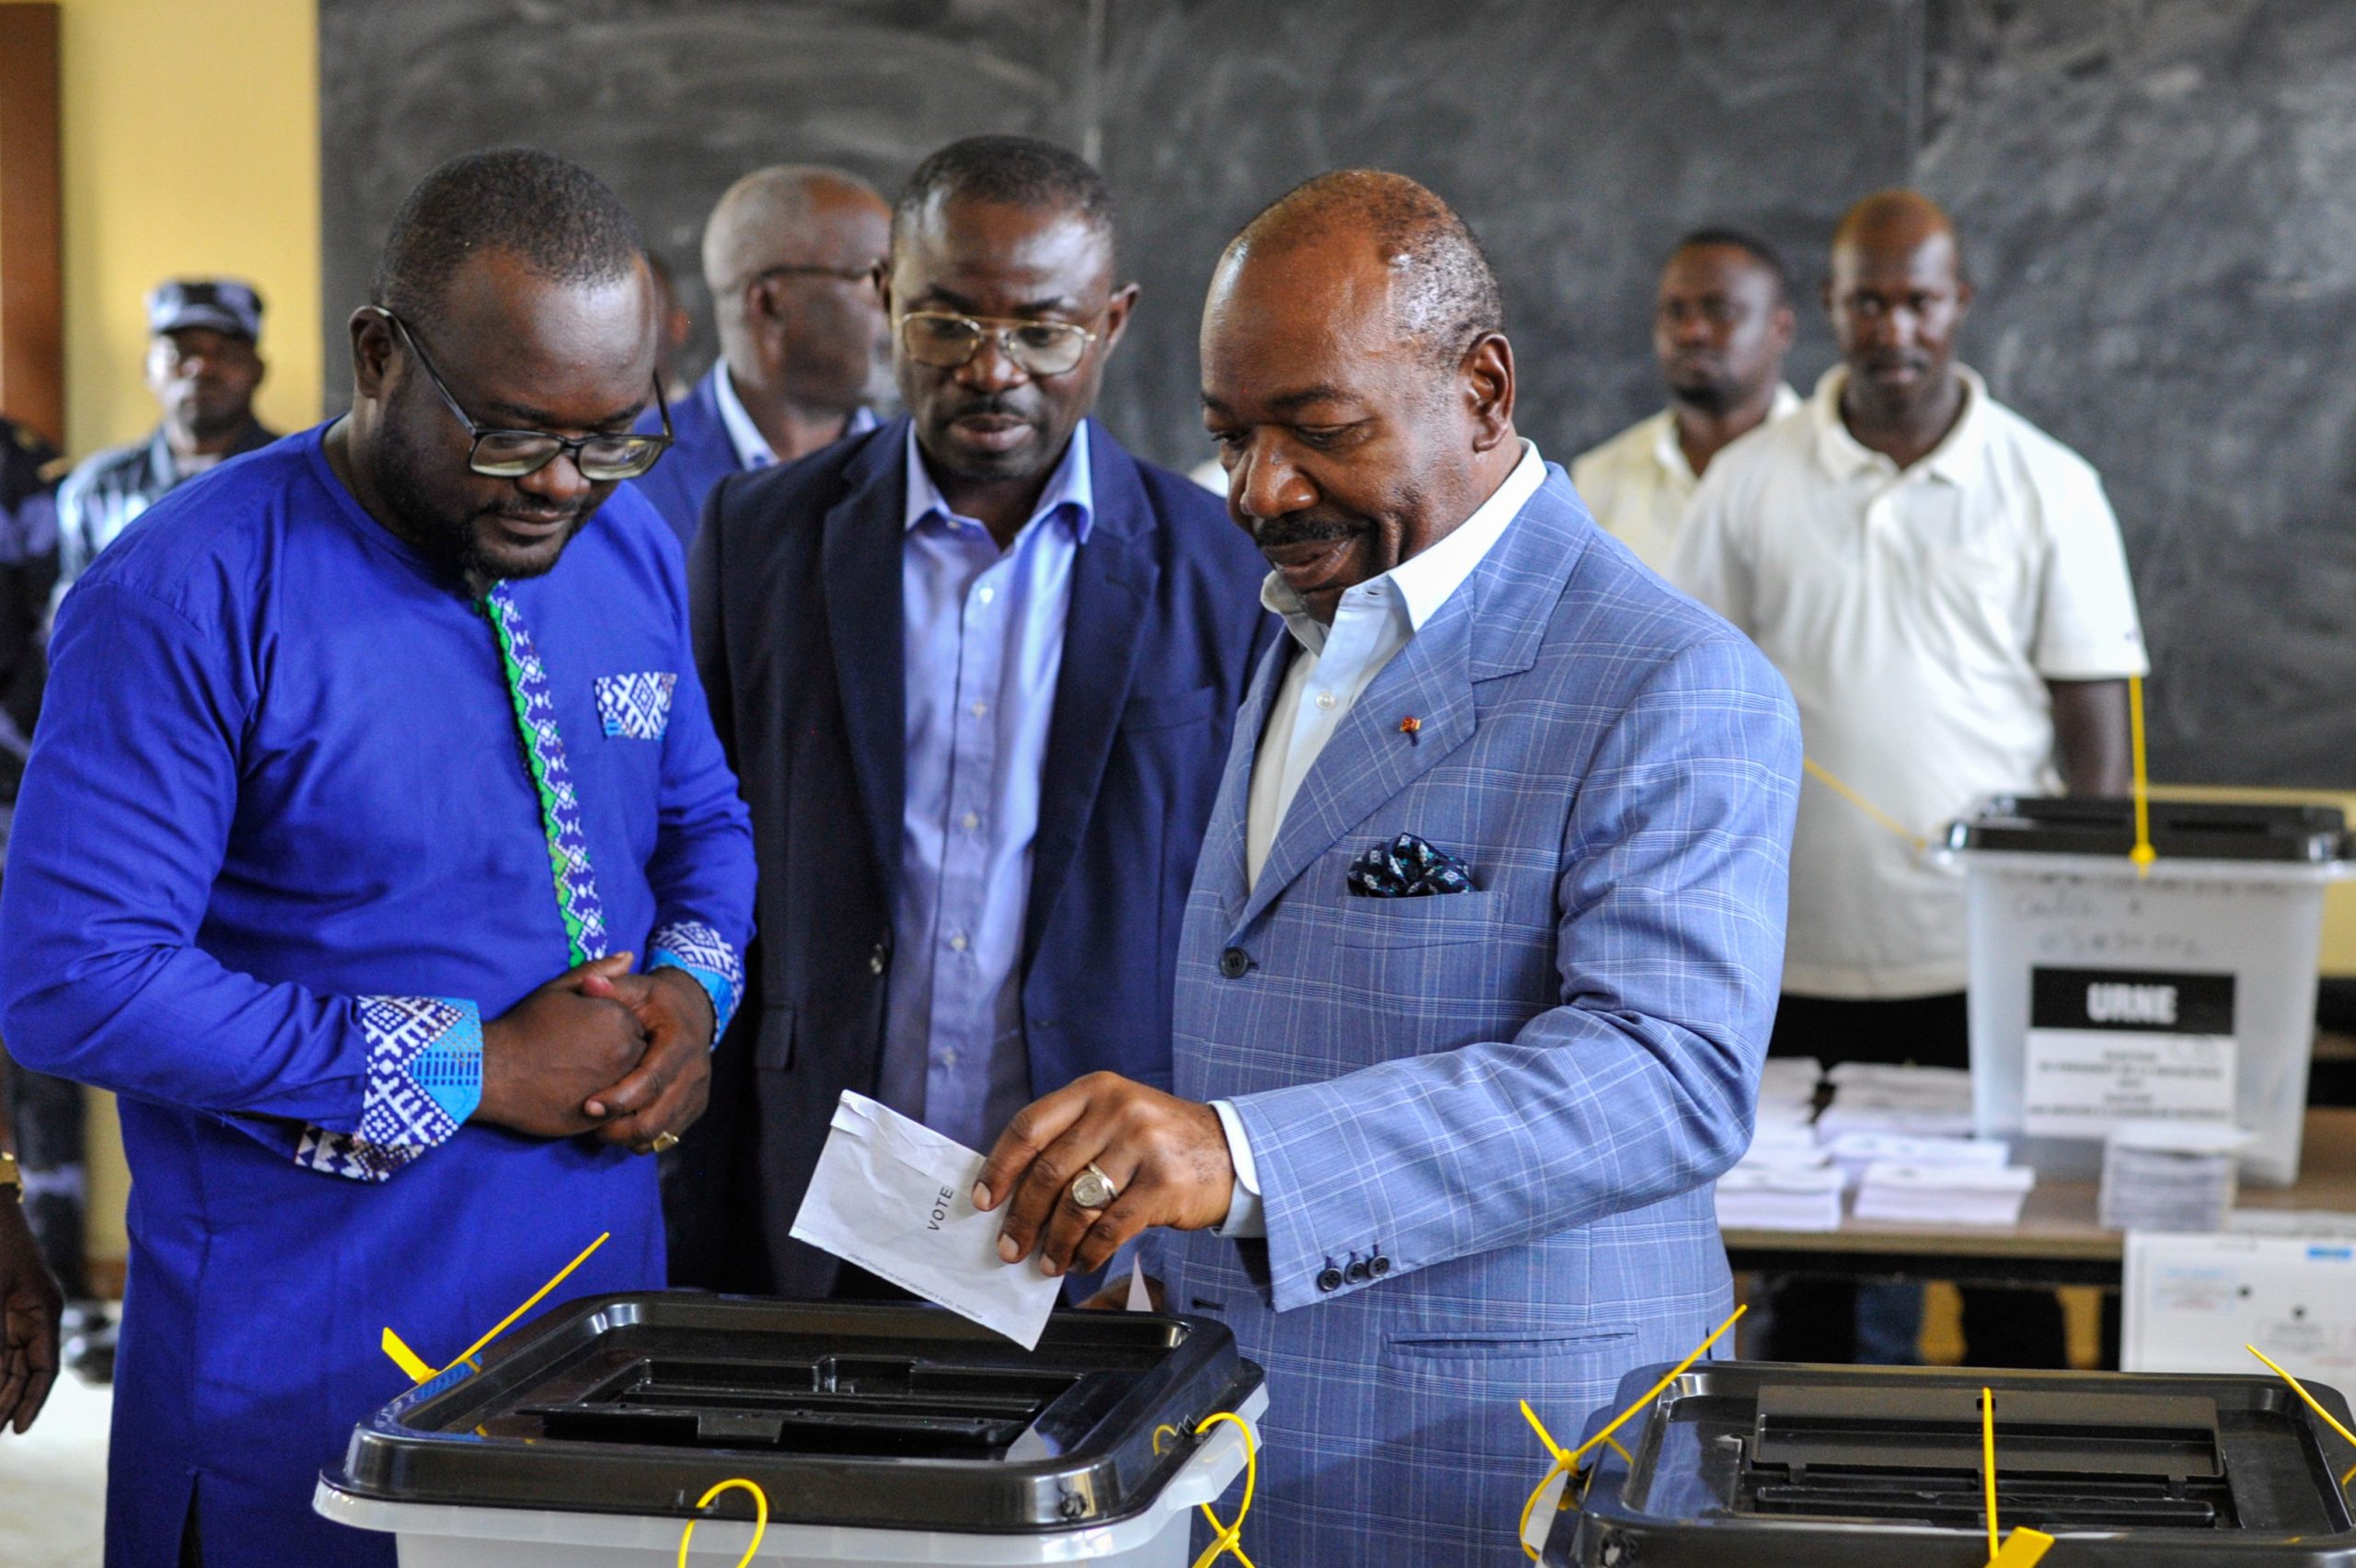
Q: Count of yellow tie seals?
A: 8